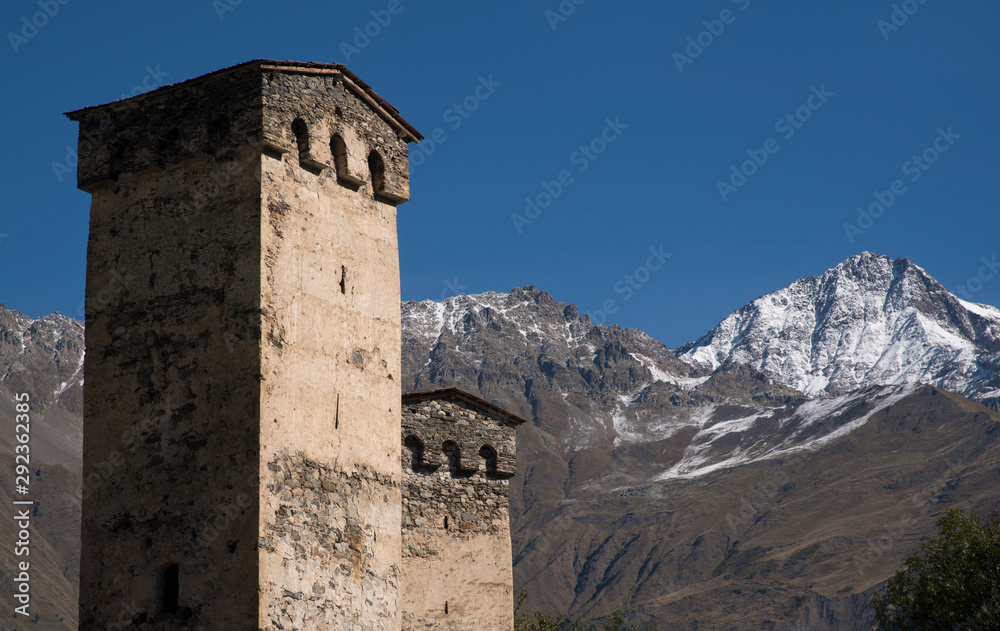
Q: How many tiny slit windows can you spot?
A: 4